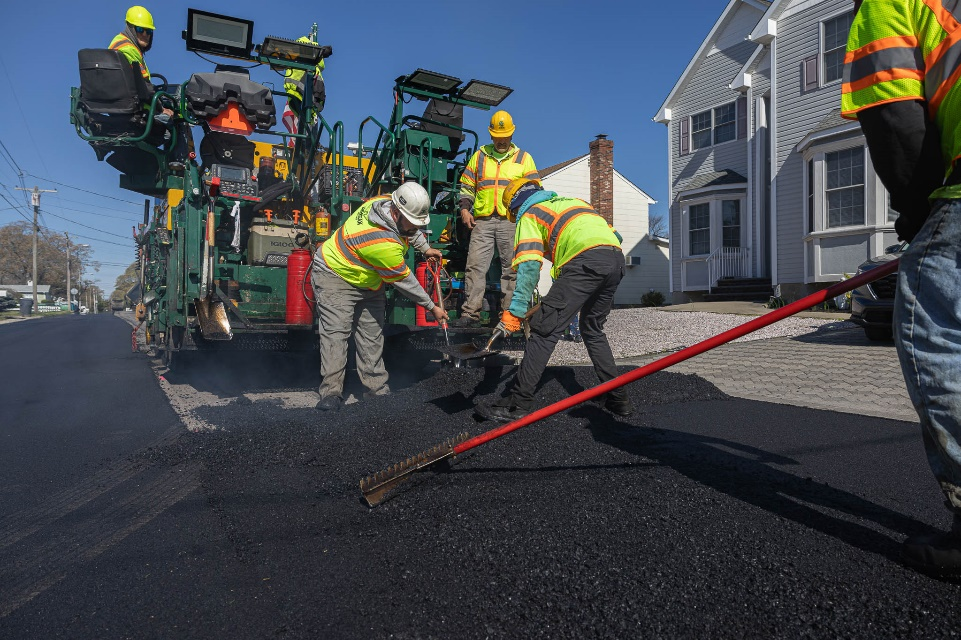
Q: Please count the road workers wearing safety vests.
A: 6